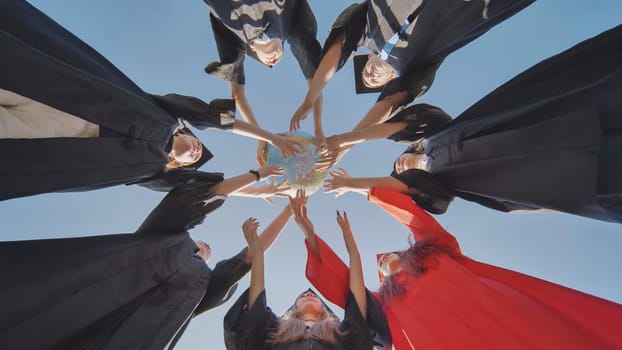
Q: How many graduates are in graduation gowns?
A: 7